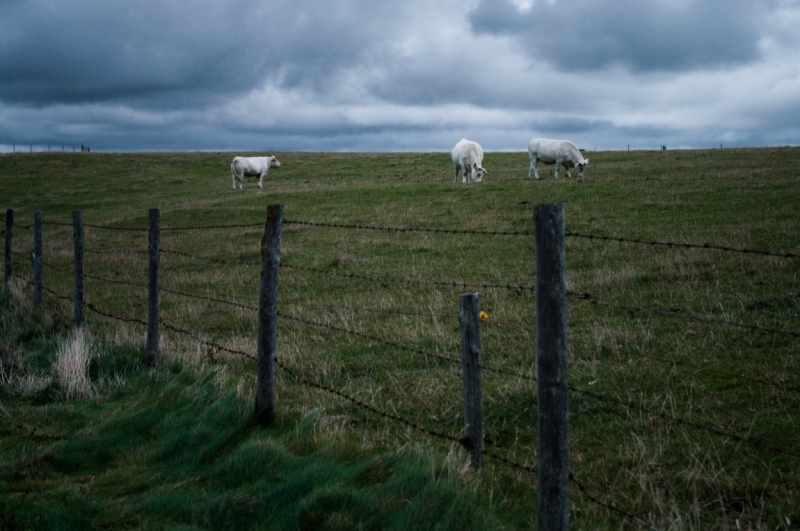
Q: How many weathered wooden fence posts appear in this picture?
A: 7